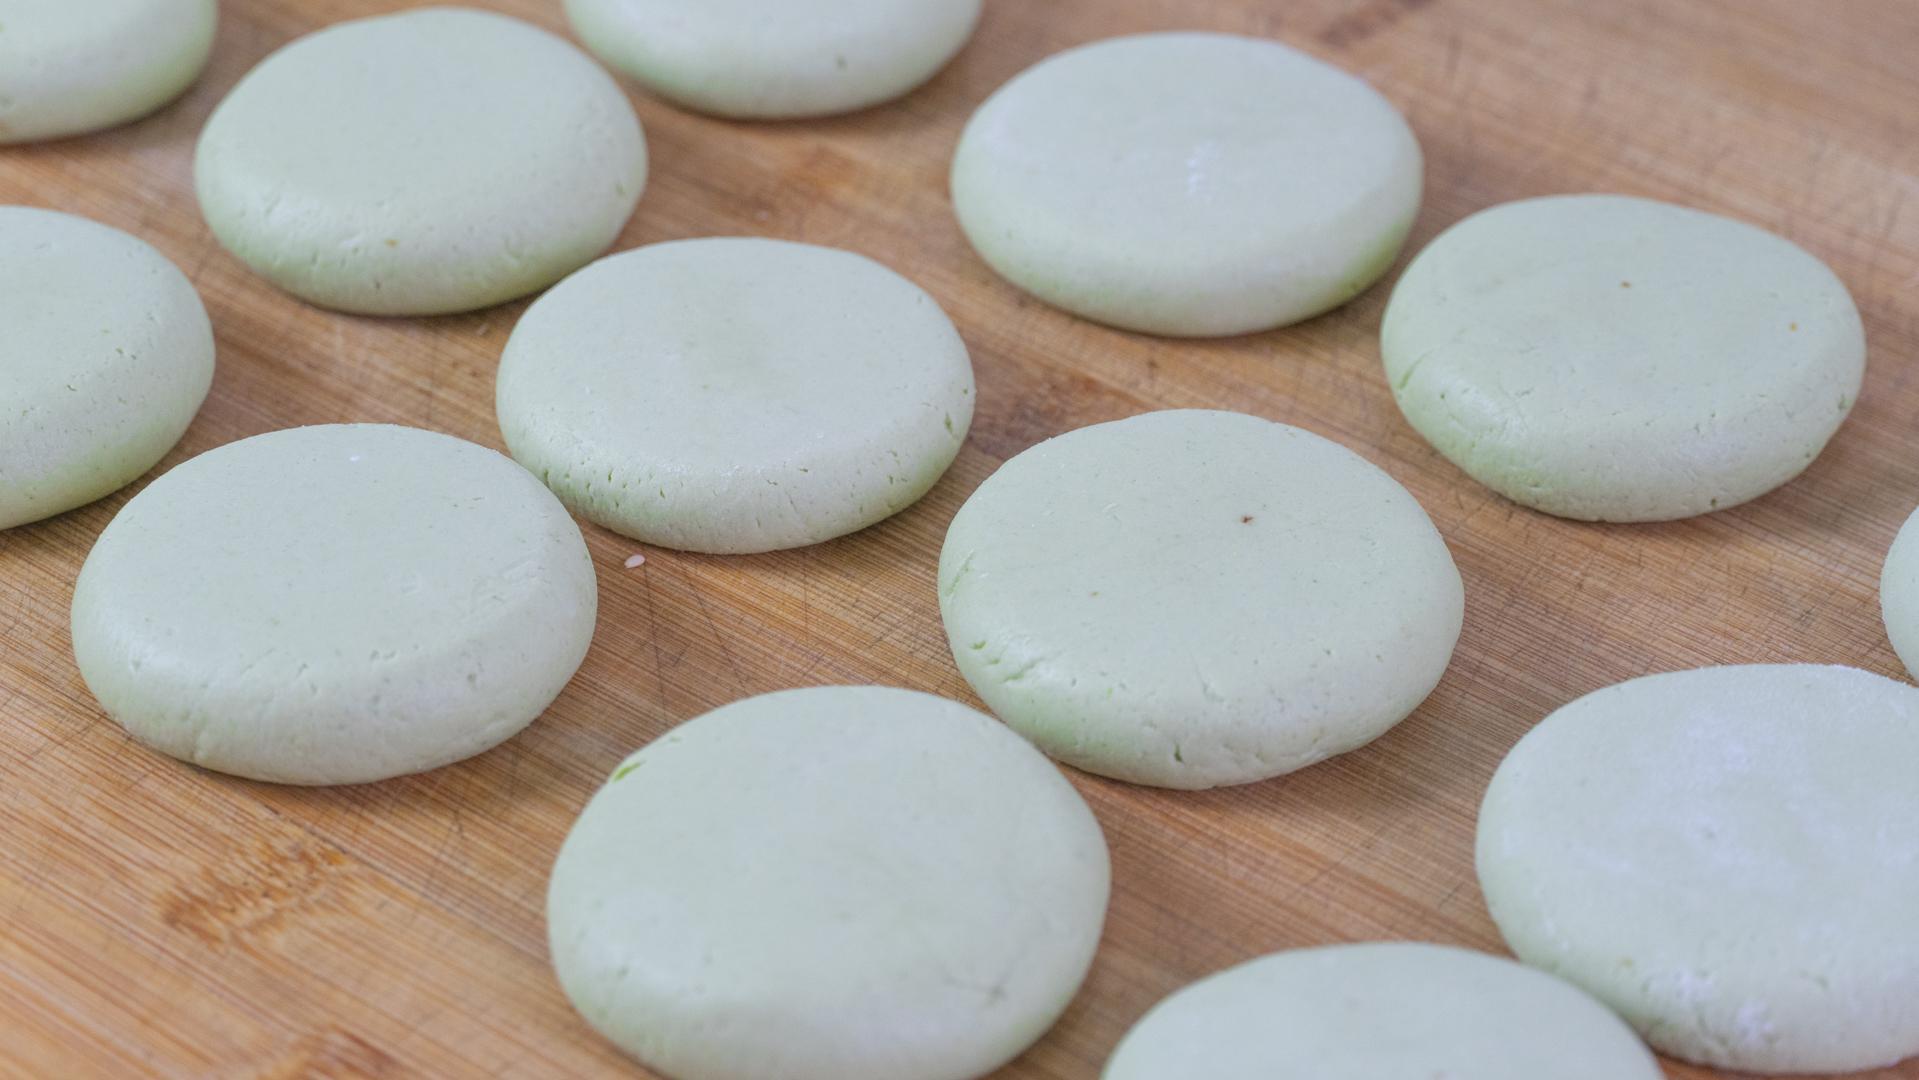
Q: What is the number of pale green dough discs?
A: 13